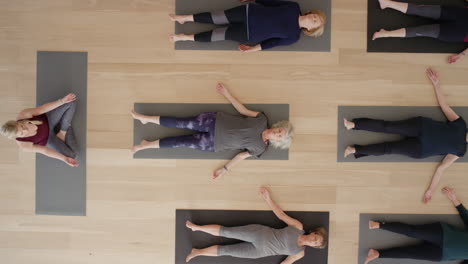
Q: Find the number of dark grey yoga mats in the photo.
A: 2